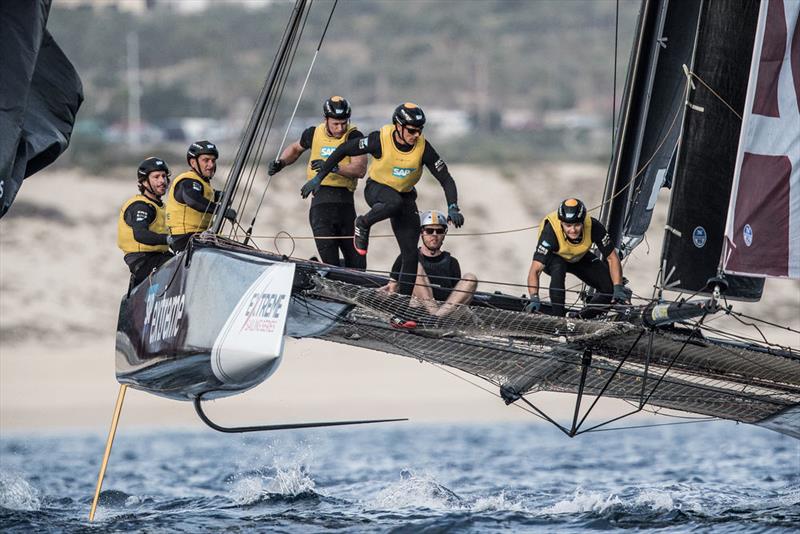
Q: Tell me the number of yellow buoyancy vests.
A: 5